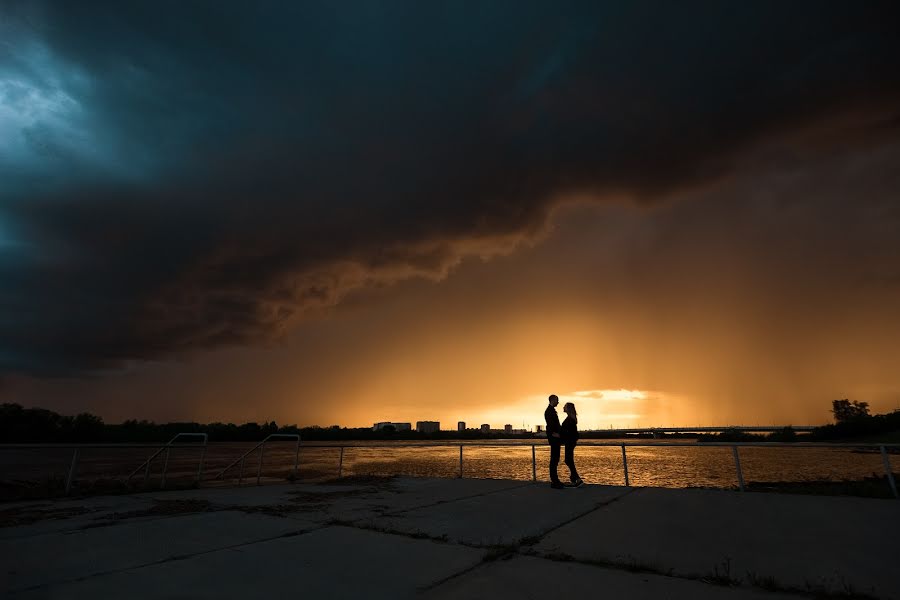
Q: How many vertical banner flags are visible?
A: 0